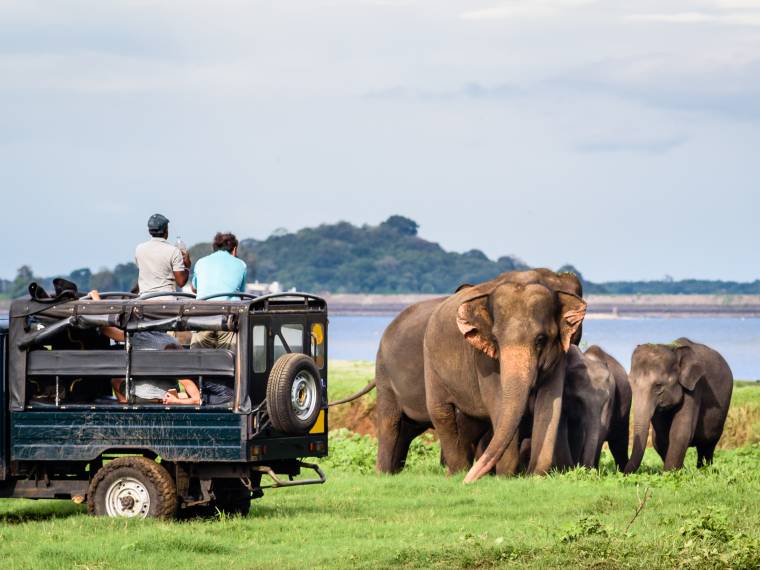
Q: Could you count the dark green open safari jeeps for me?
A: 1